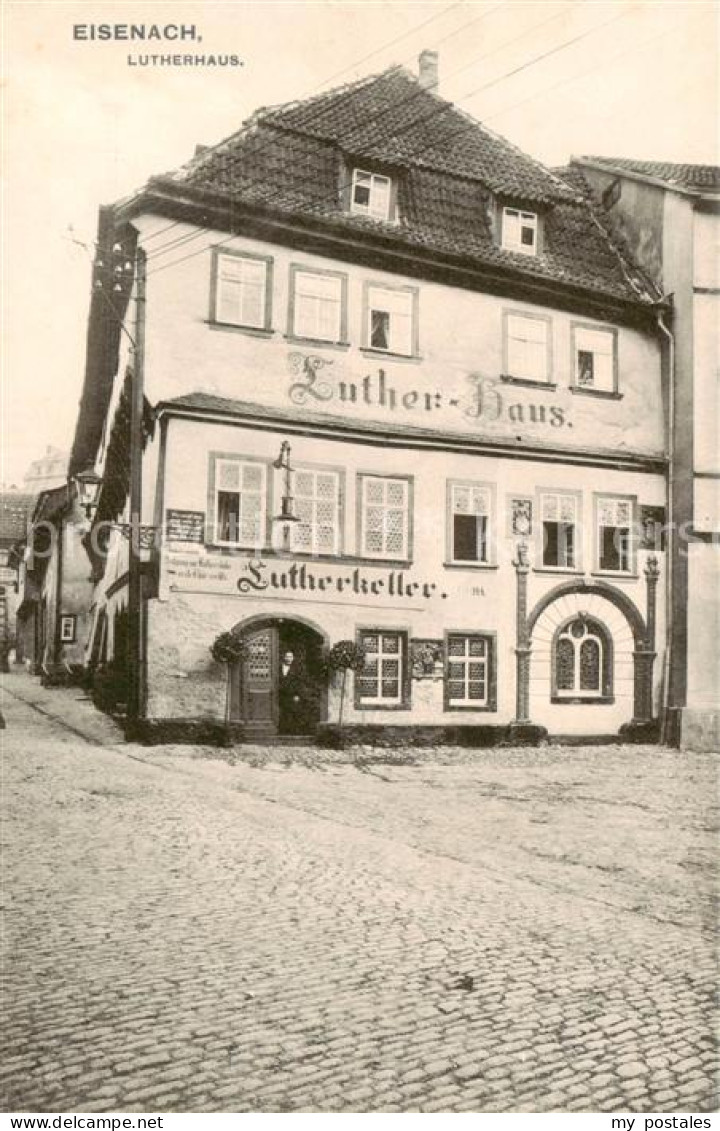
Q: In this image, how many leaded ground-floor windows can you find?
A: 3